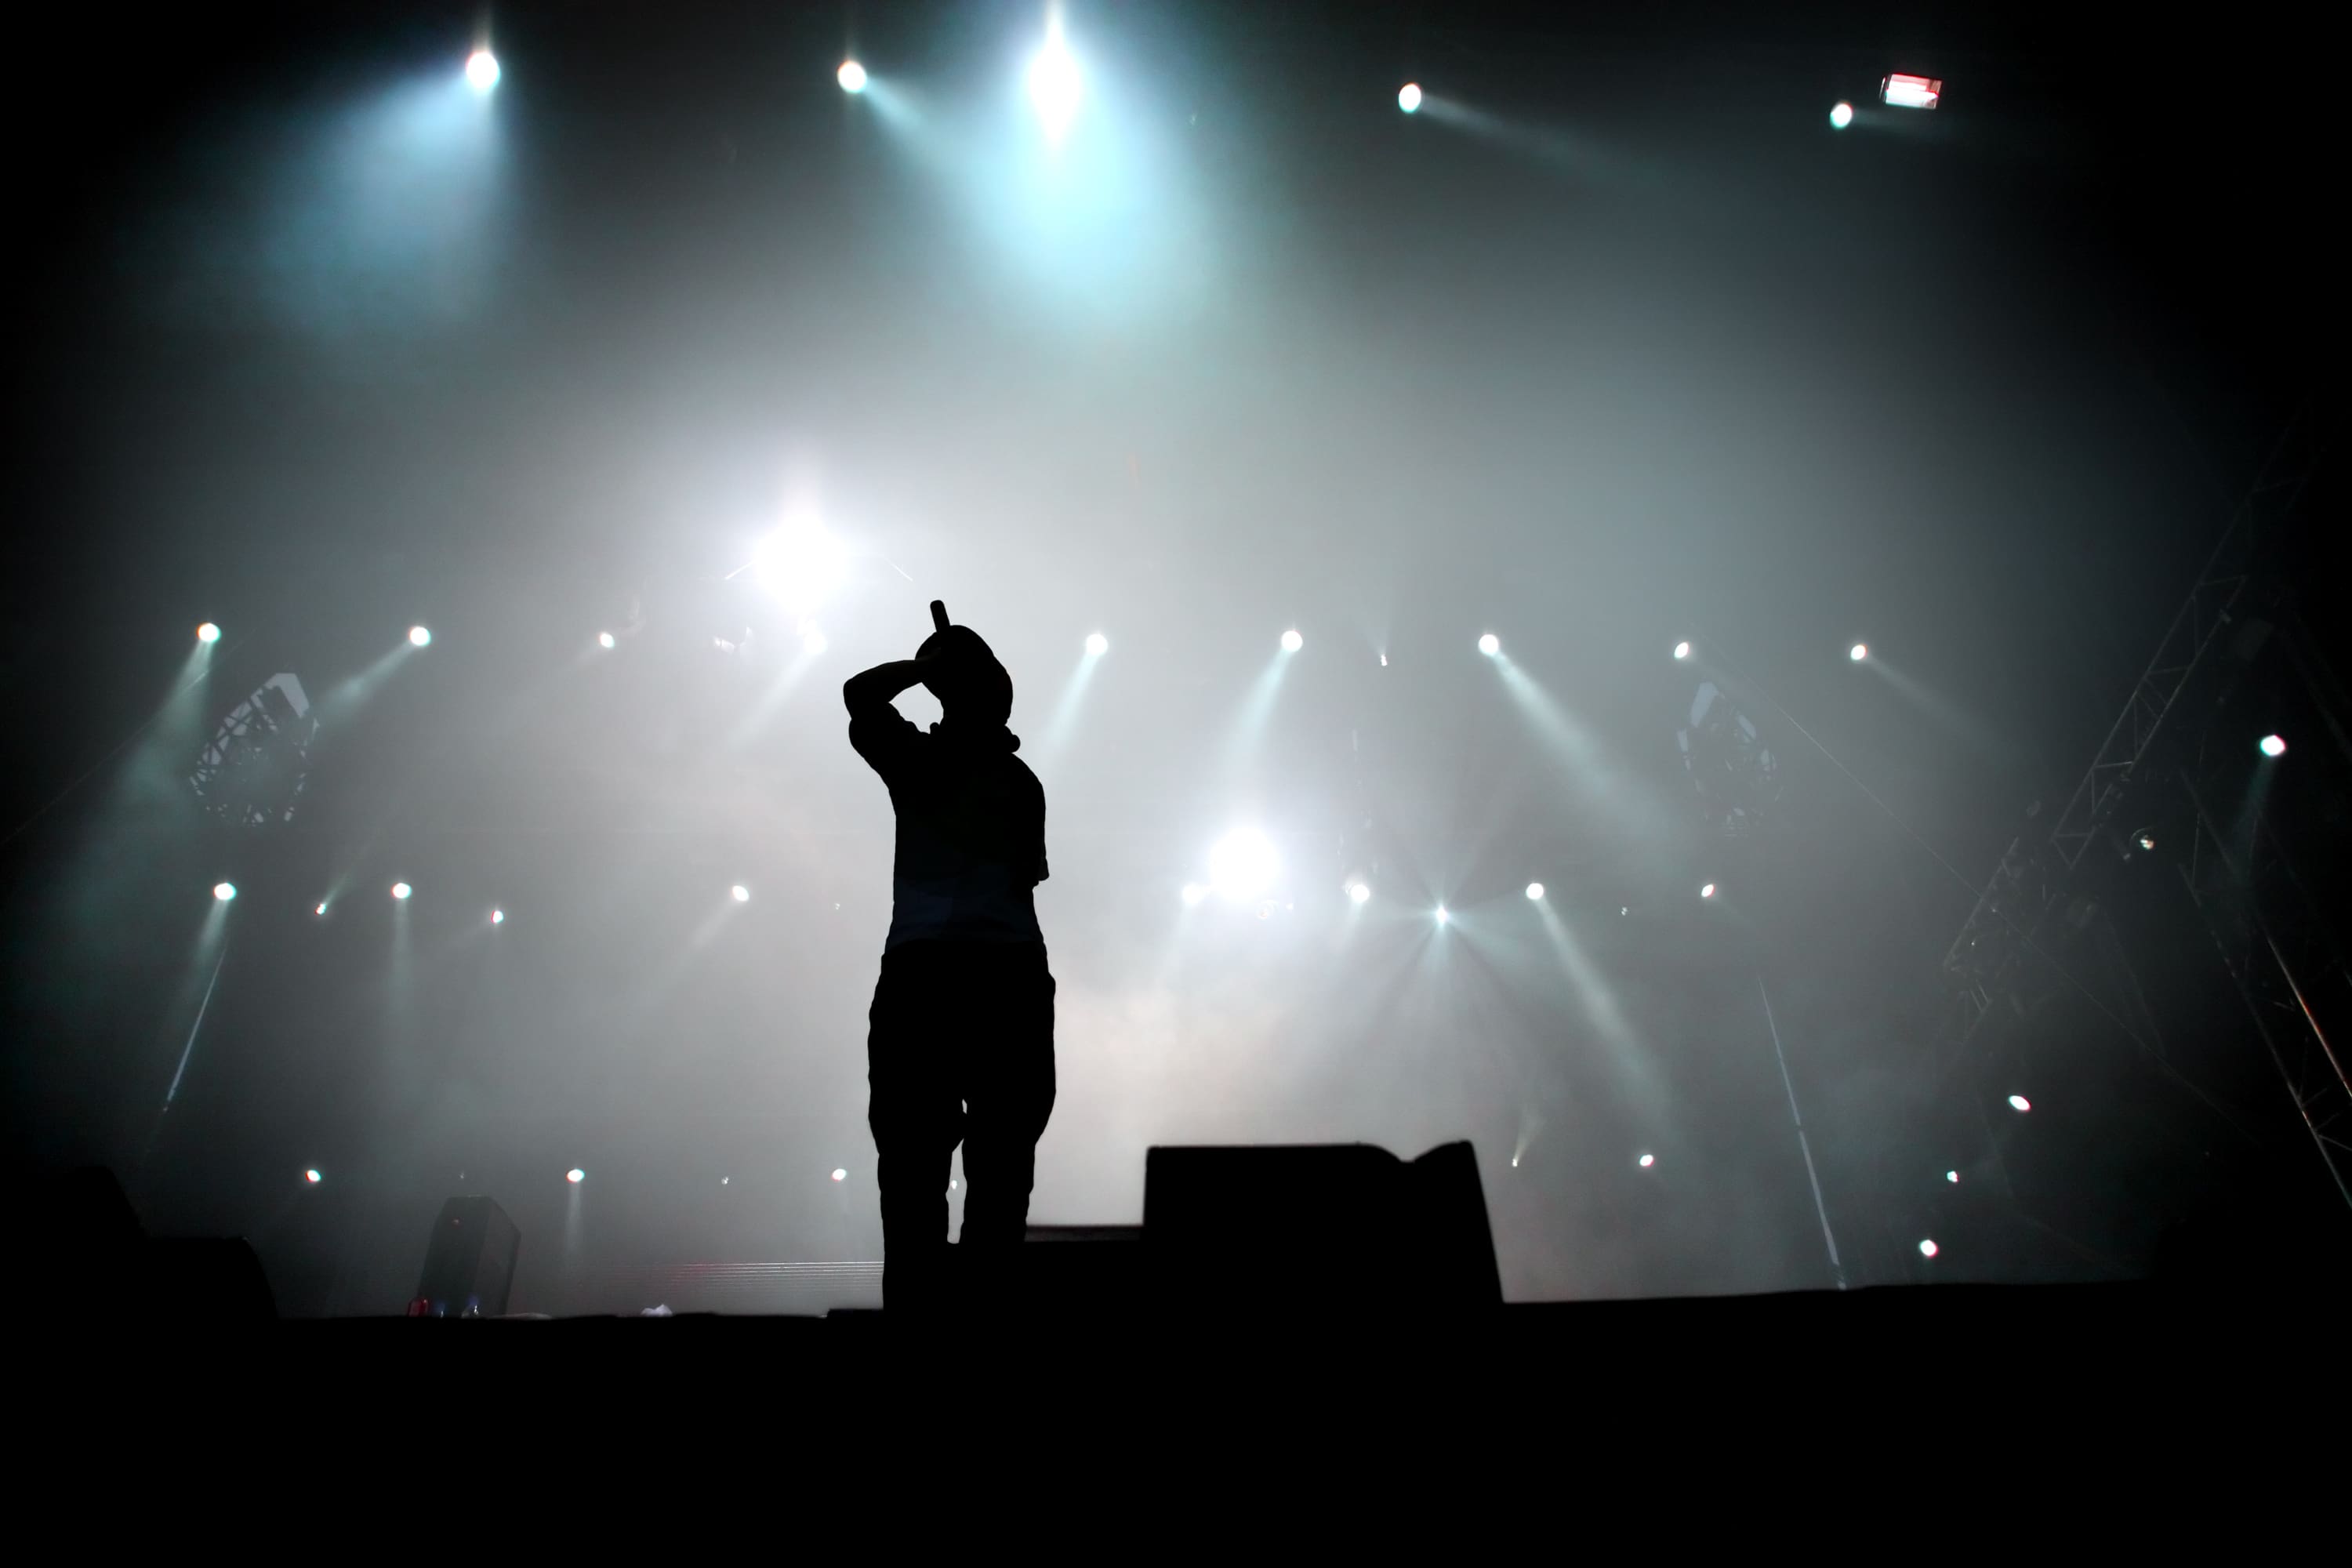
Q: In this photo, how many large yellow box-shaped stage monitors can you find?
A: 0